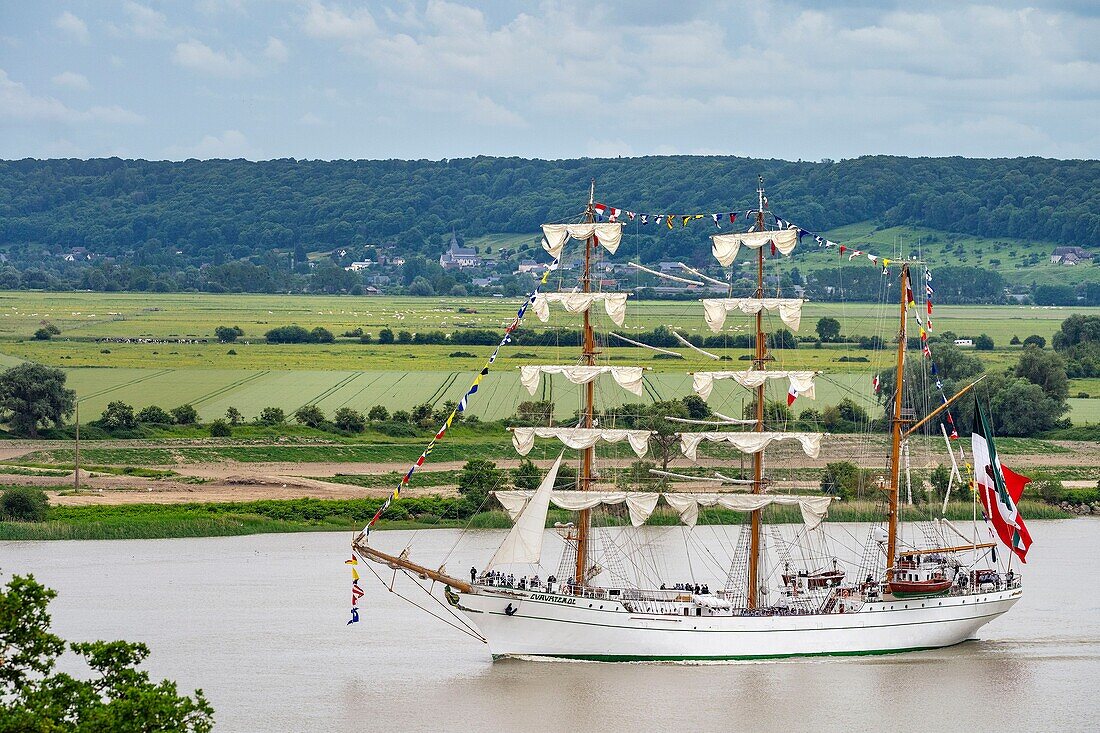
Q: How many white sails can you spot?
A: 11